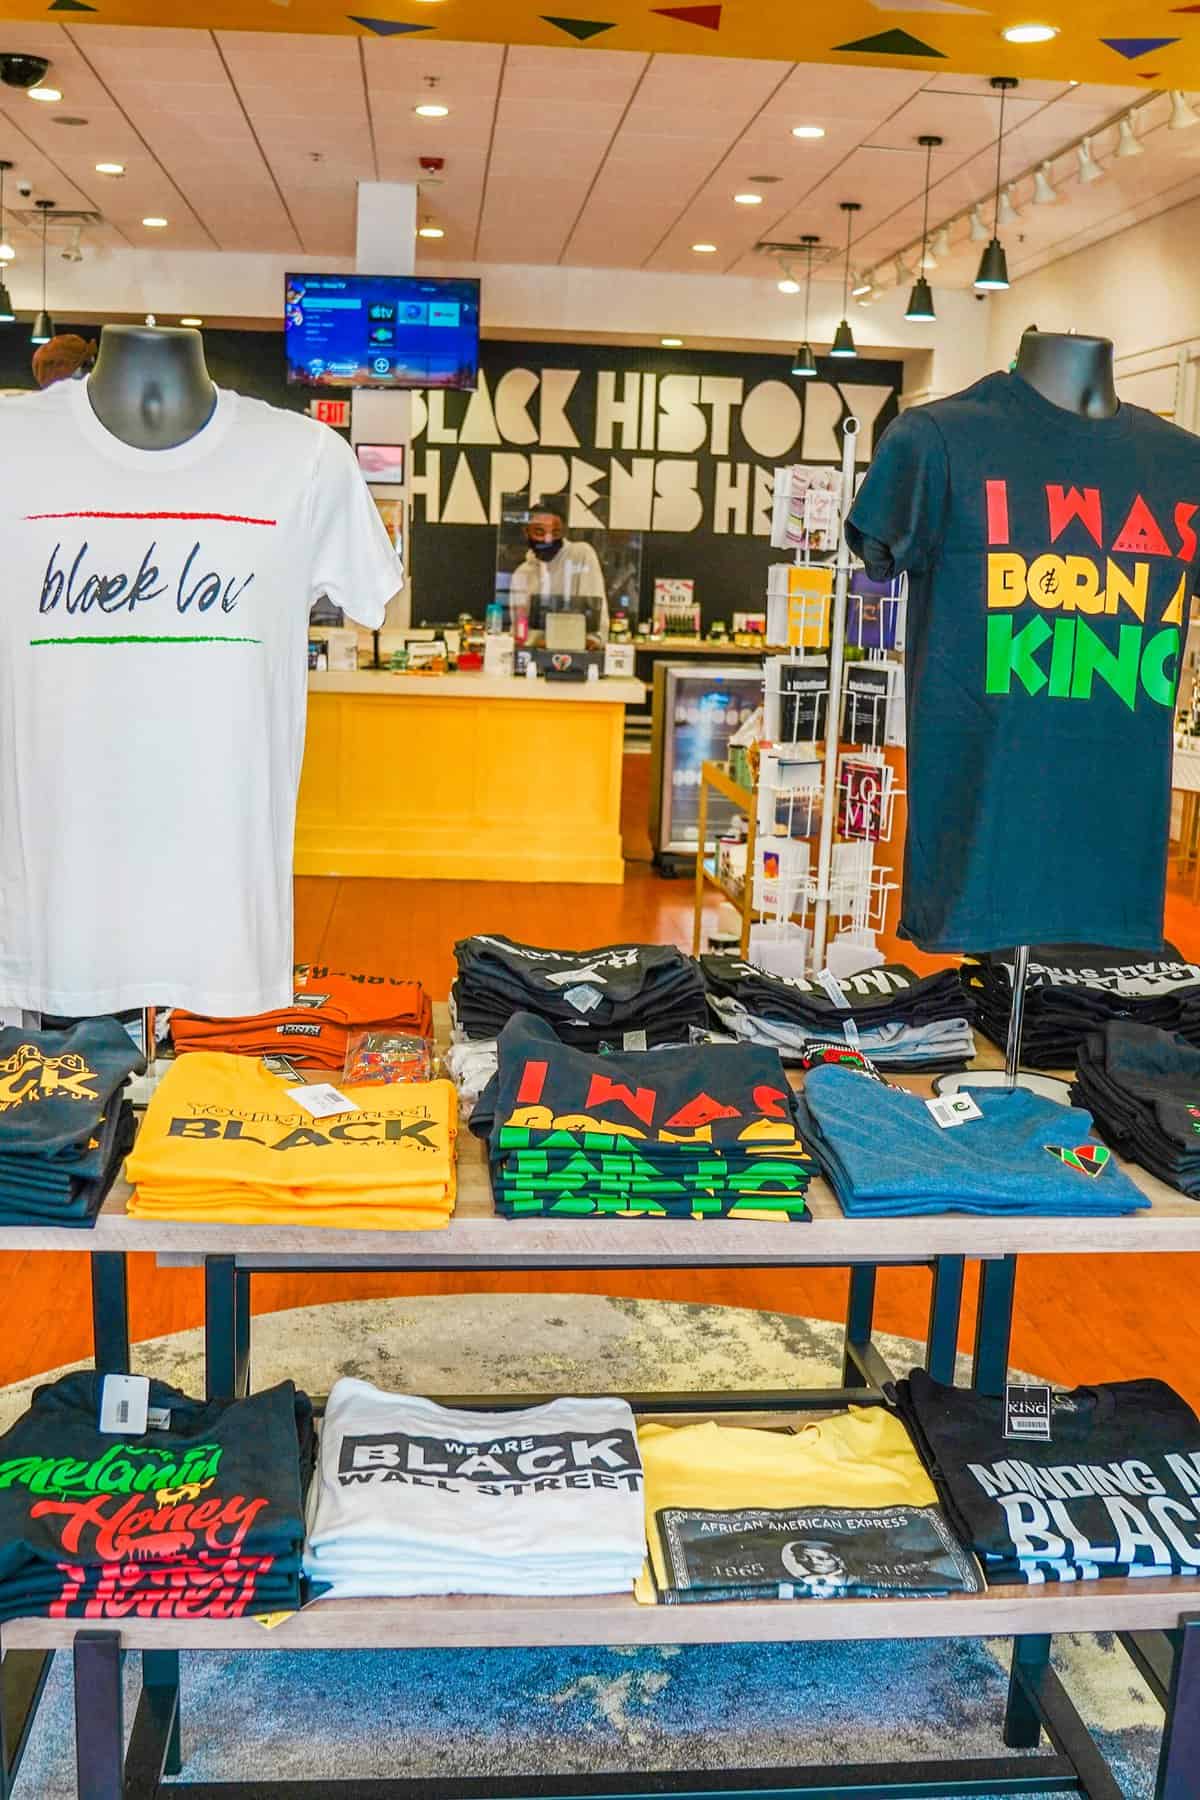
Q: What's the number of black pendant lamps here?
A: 6